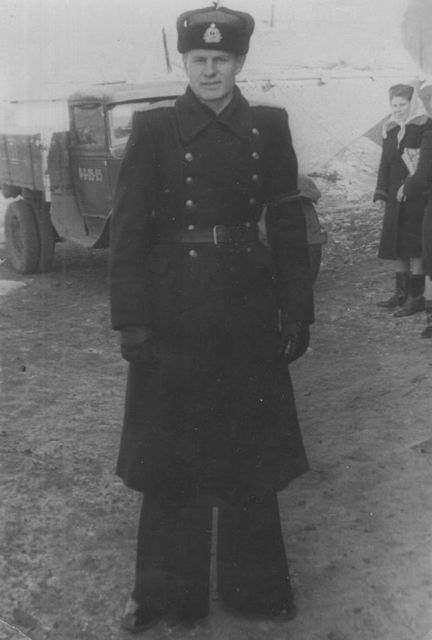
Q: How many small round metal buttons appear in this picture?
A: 11